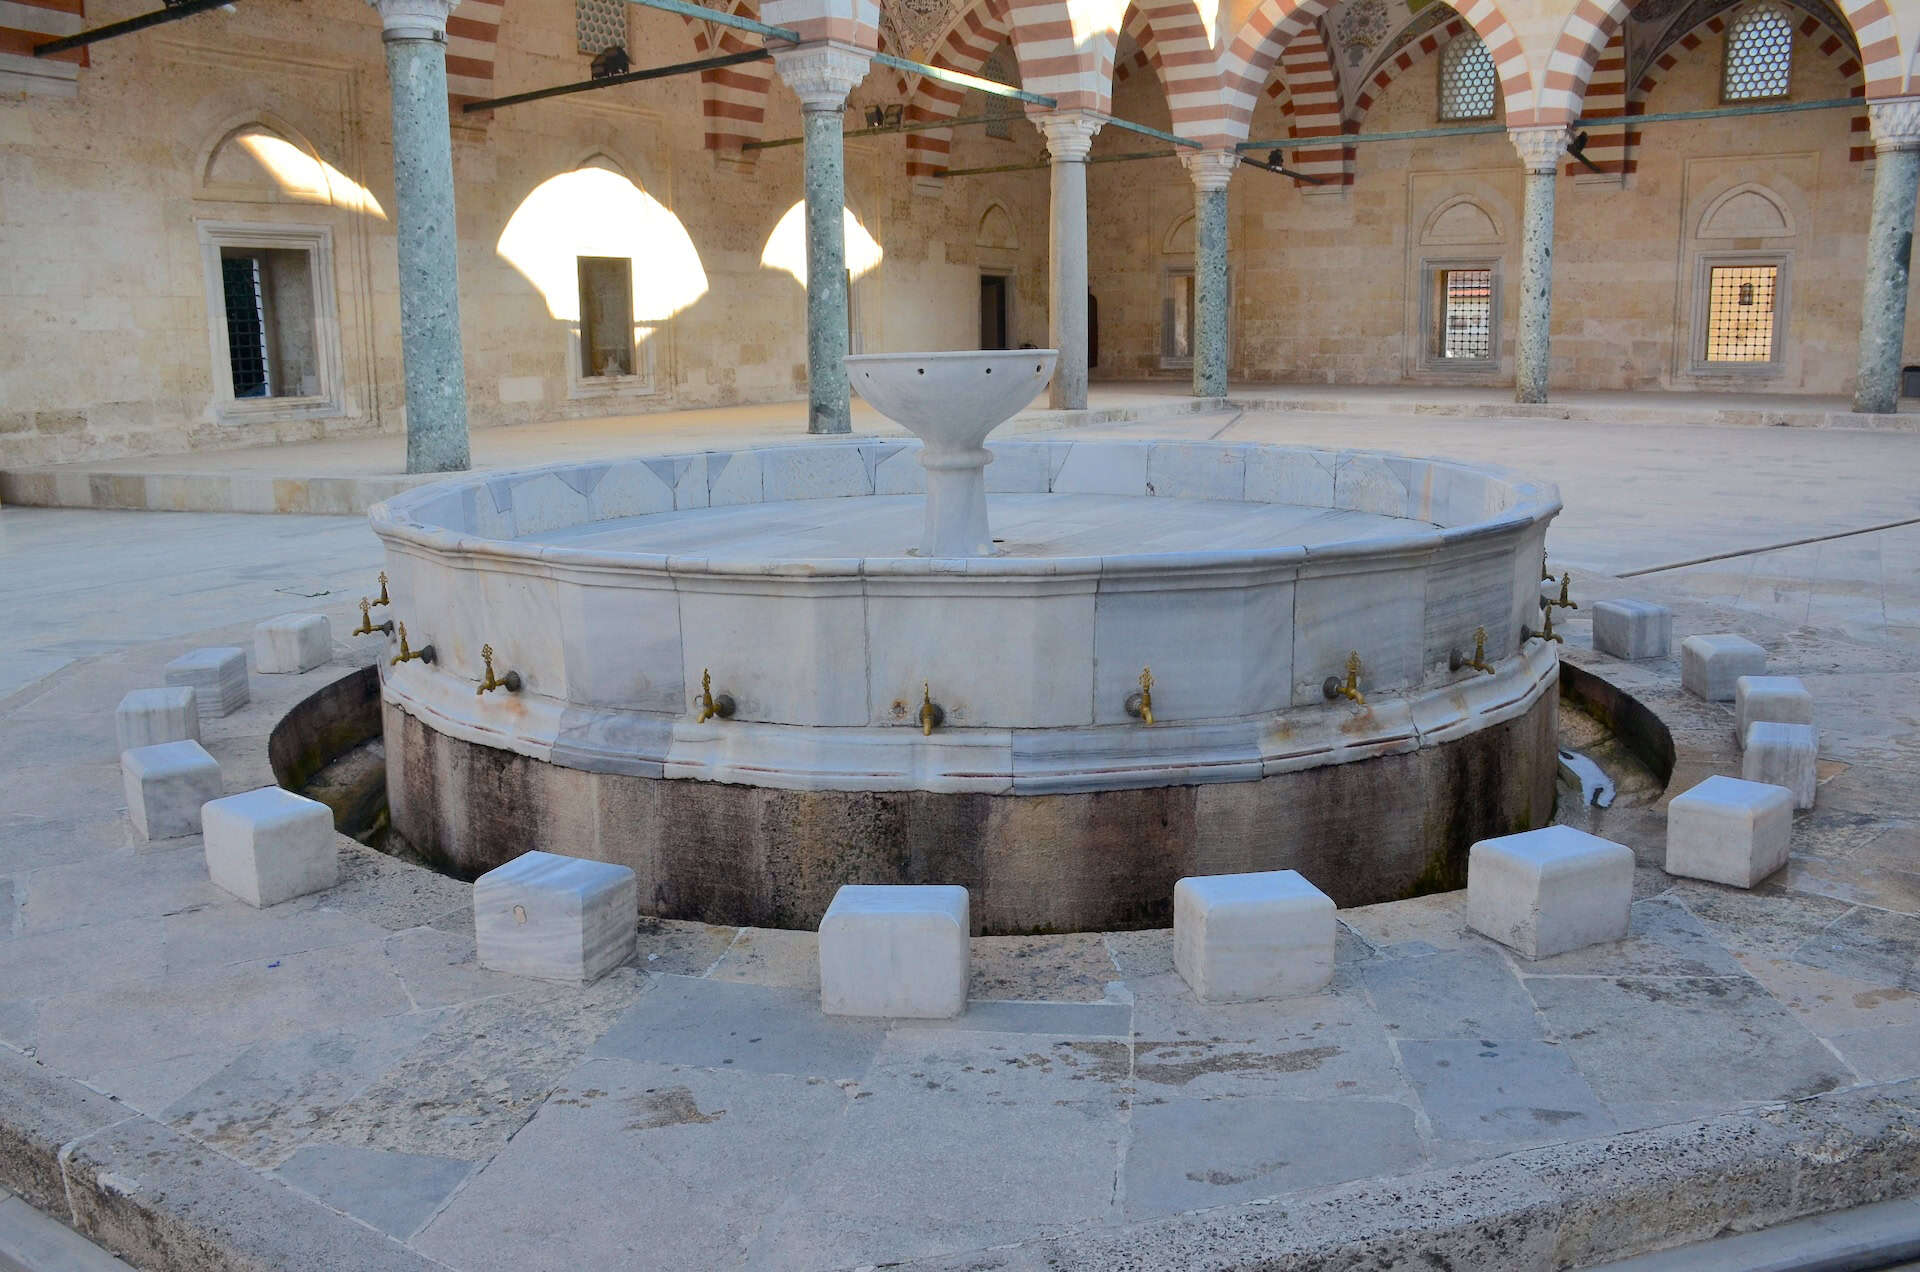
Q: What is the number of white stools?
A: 14